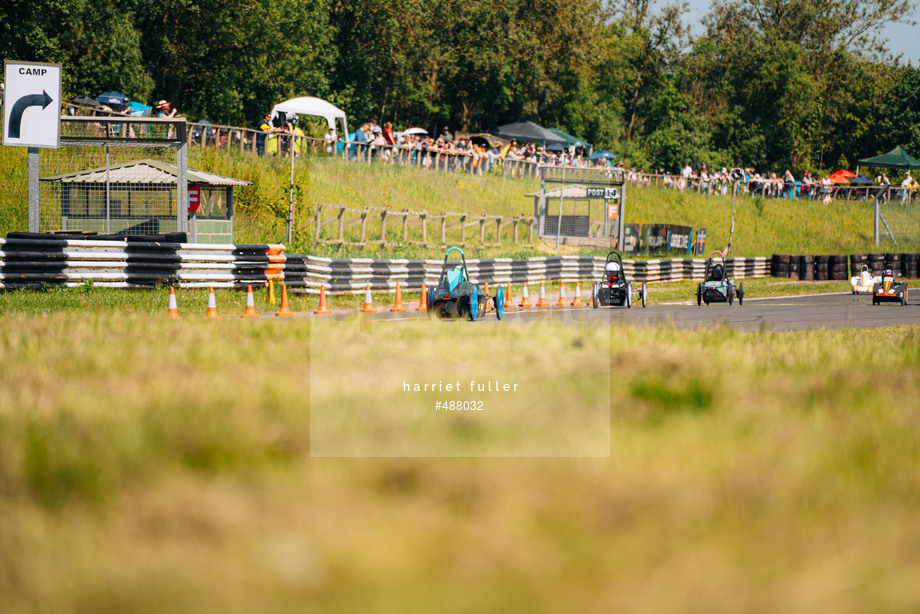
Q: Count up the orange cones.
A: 15